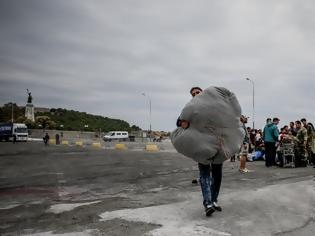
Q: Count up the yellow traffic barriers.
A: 6